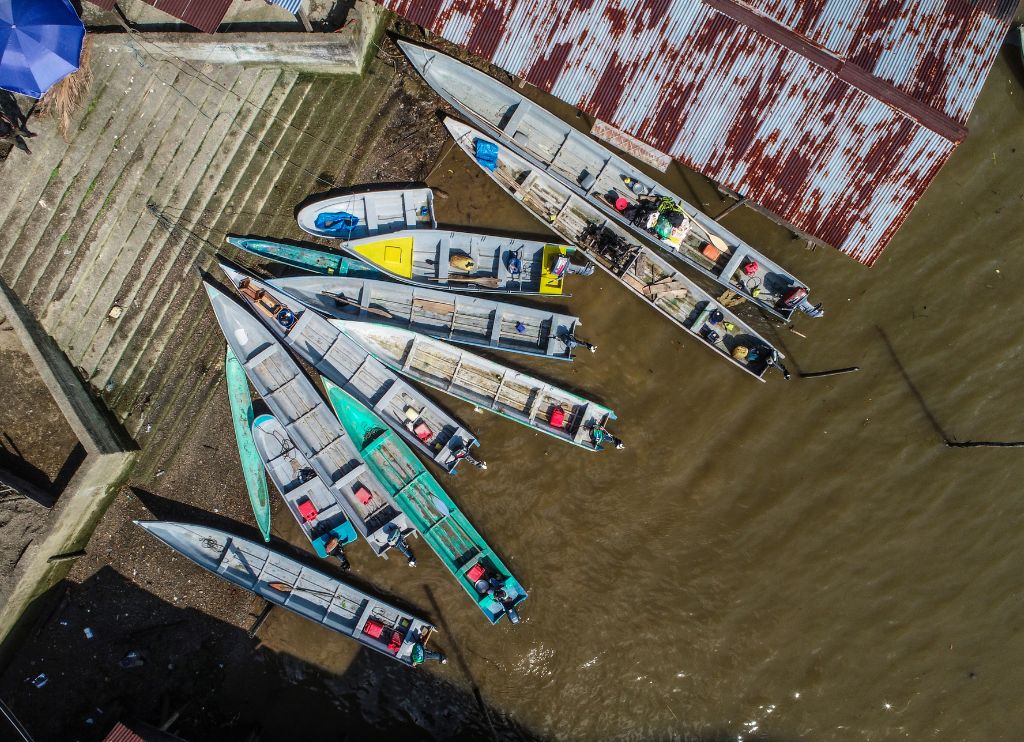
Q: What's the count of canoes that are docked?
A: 13